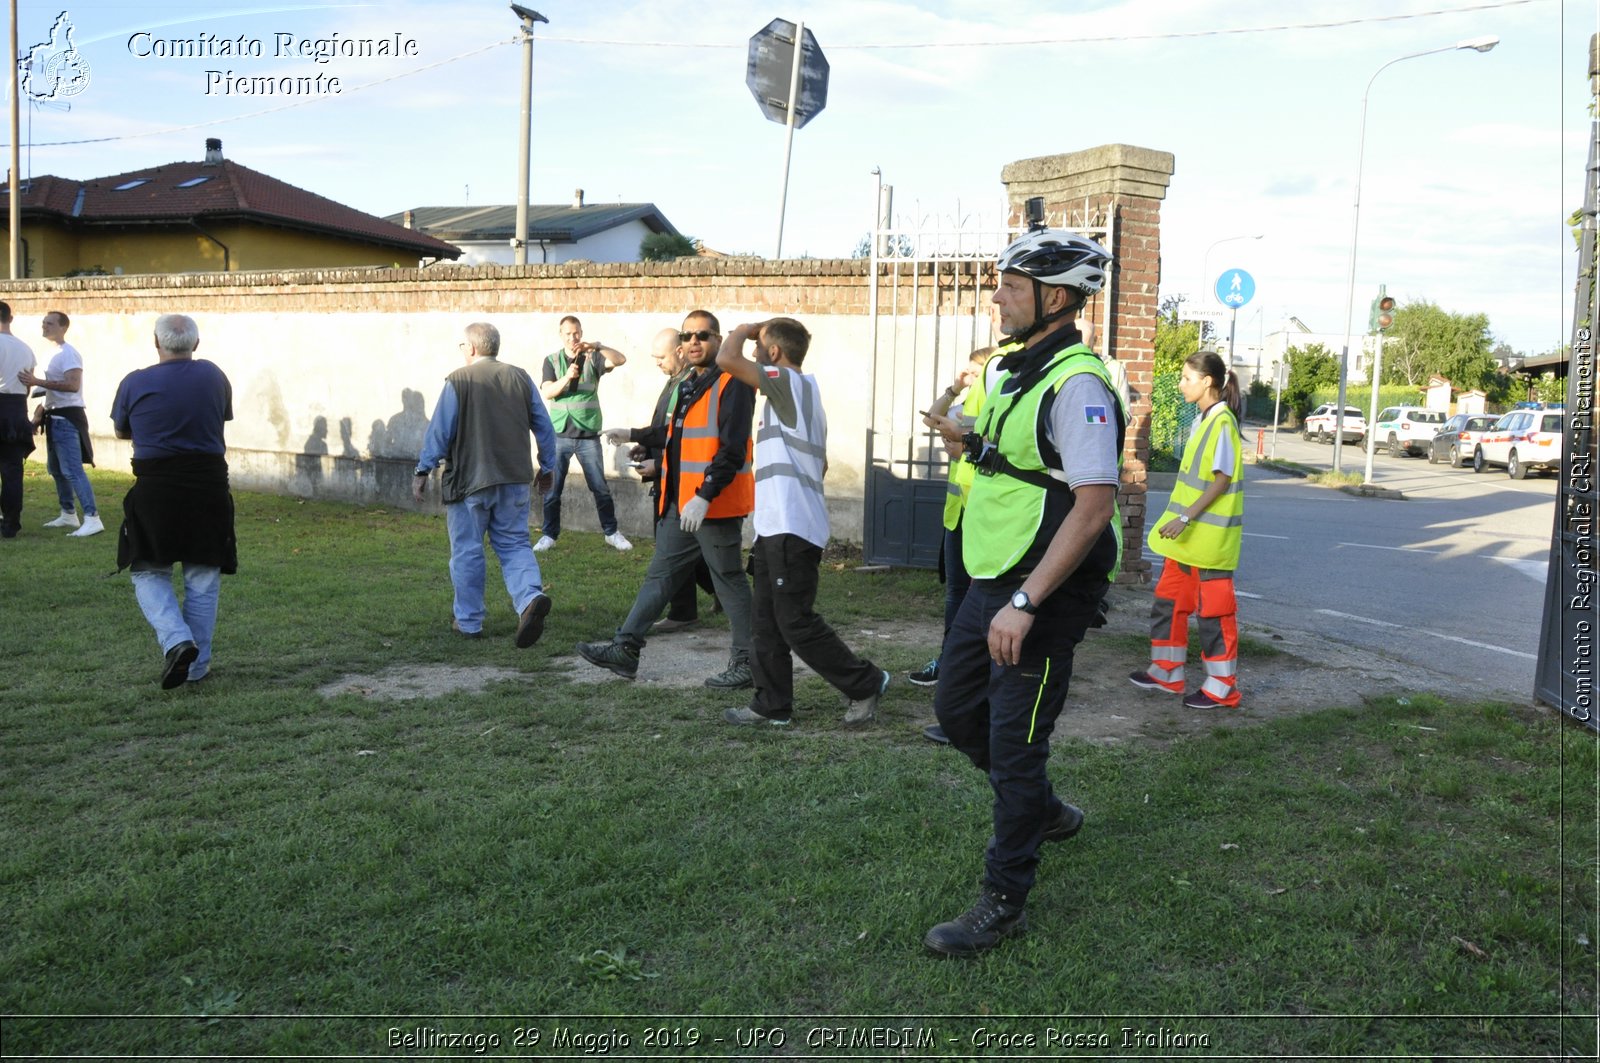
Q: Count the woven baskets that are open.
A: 0